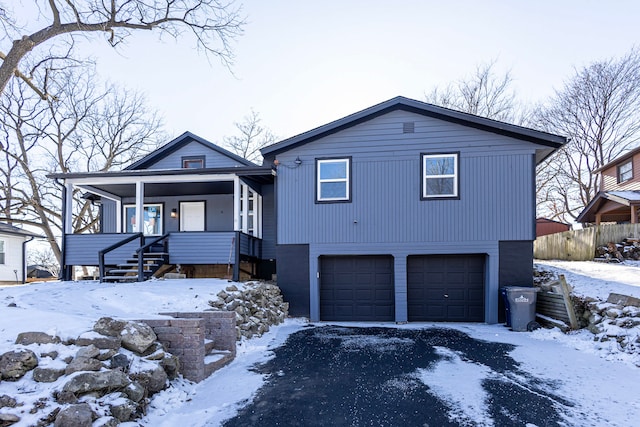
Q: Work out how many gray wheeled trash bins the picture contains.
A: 1